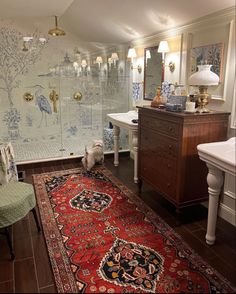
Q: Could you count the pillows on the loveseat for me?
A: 1